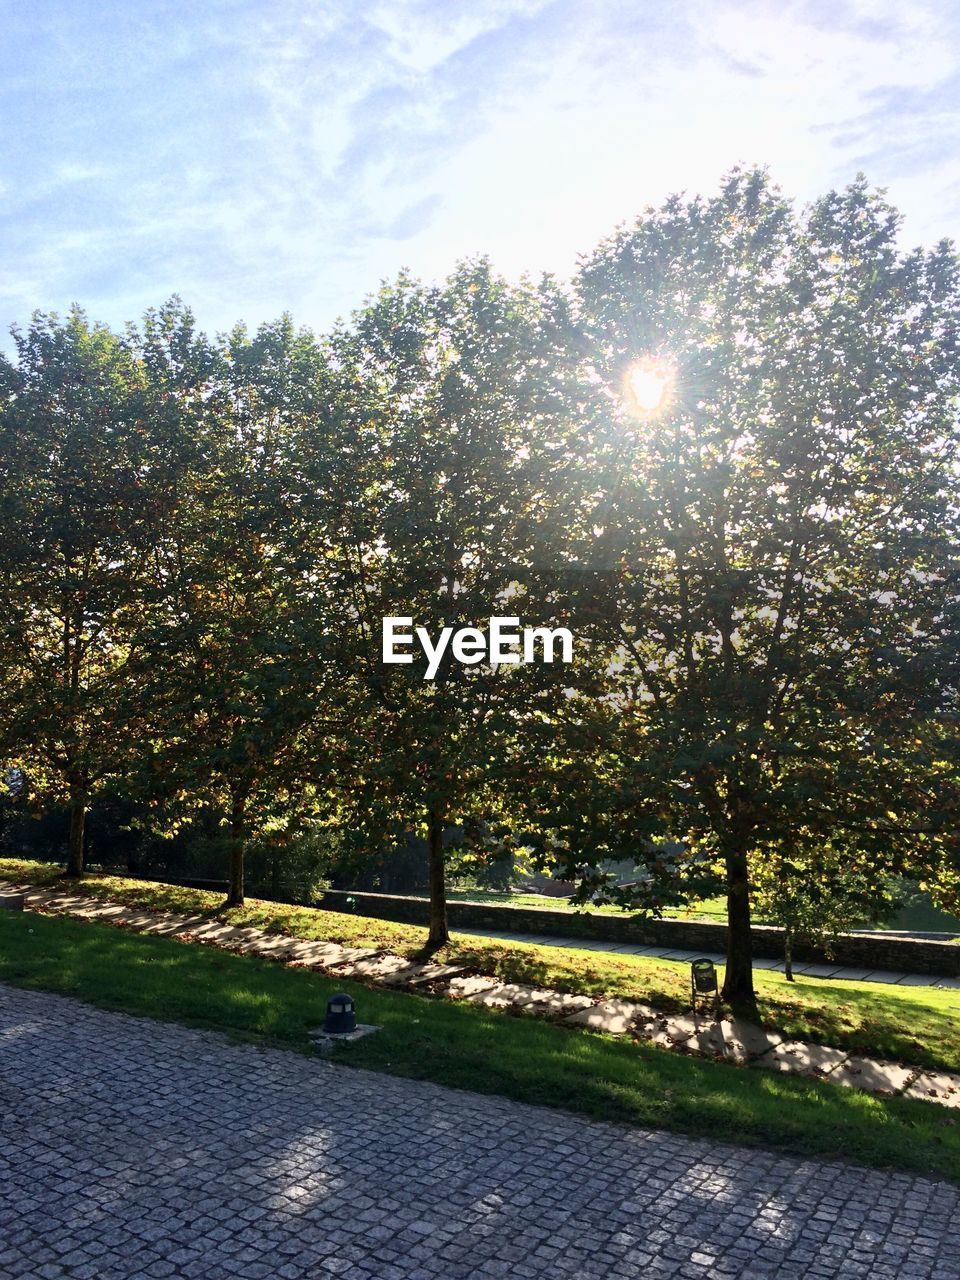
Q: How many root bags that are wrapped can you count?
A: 0